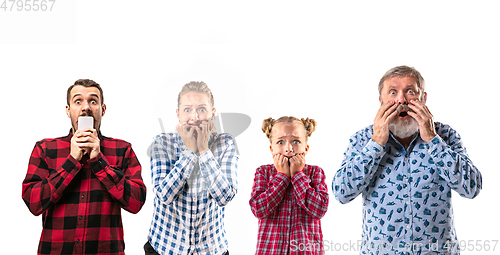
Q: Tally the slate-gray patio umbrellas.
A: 0